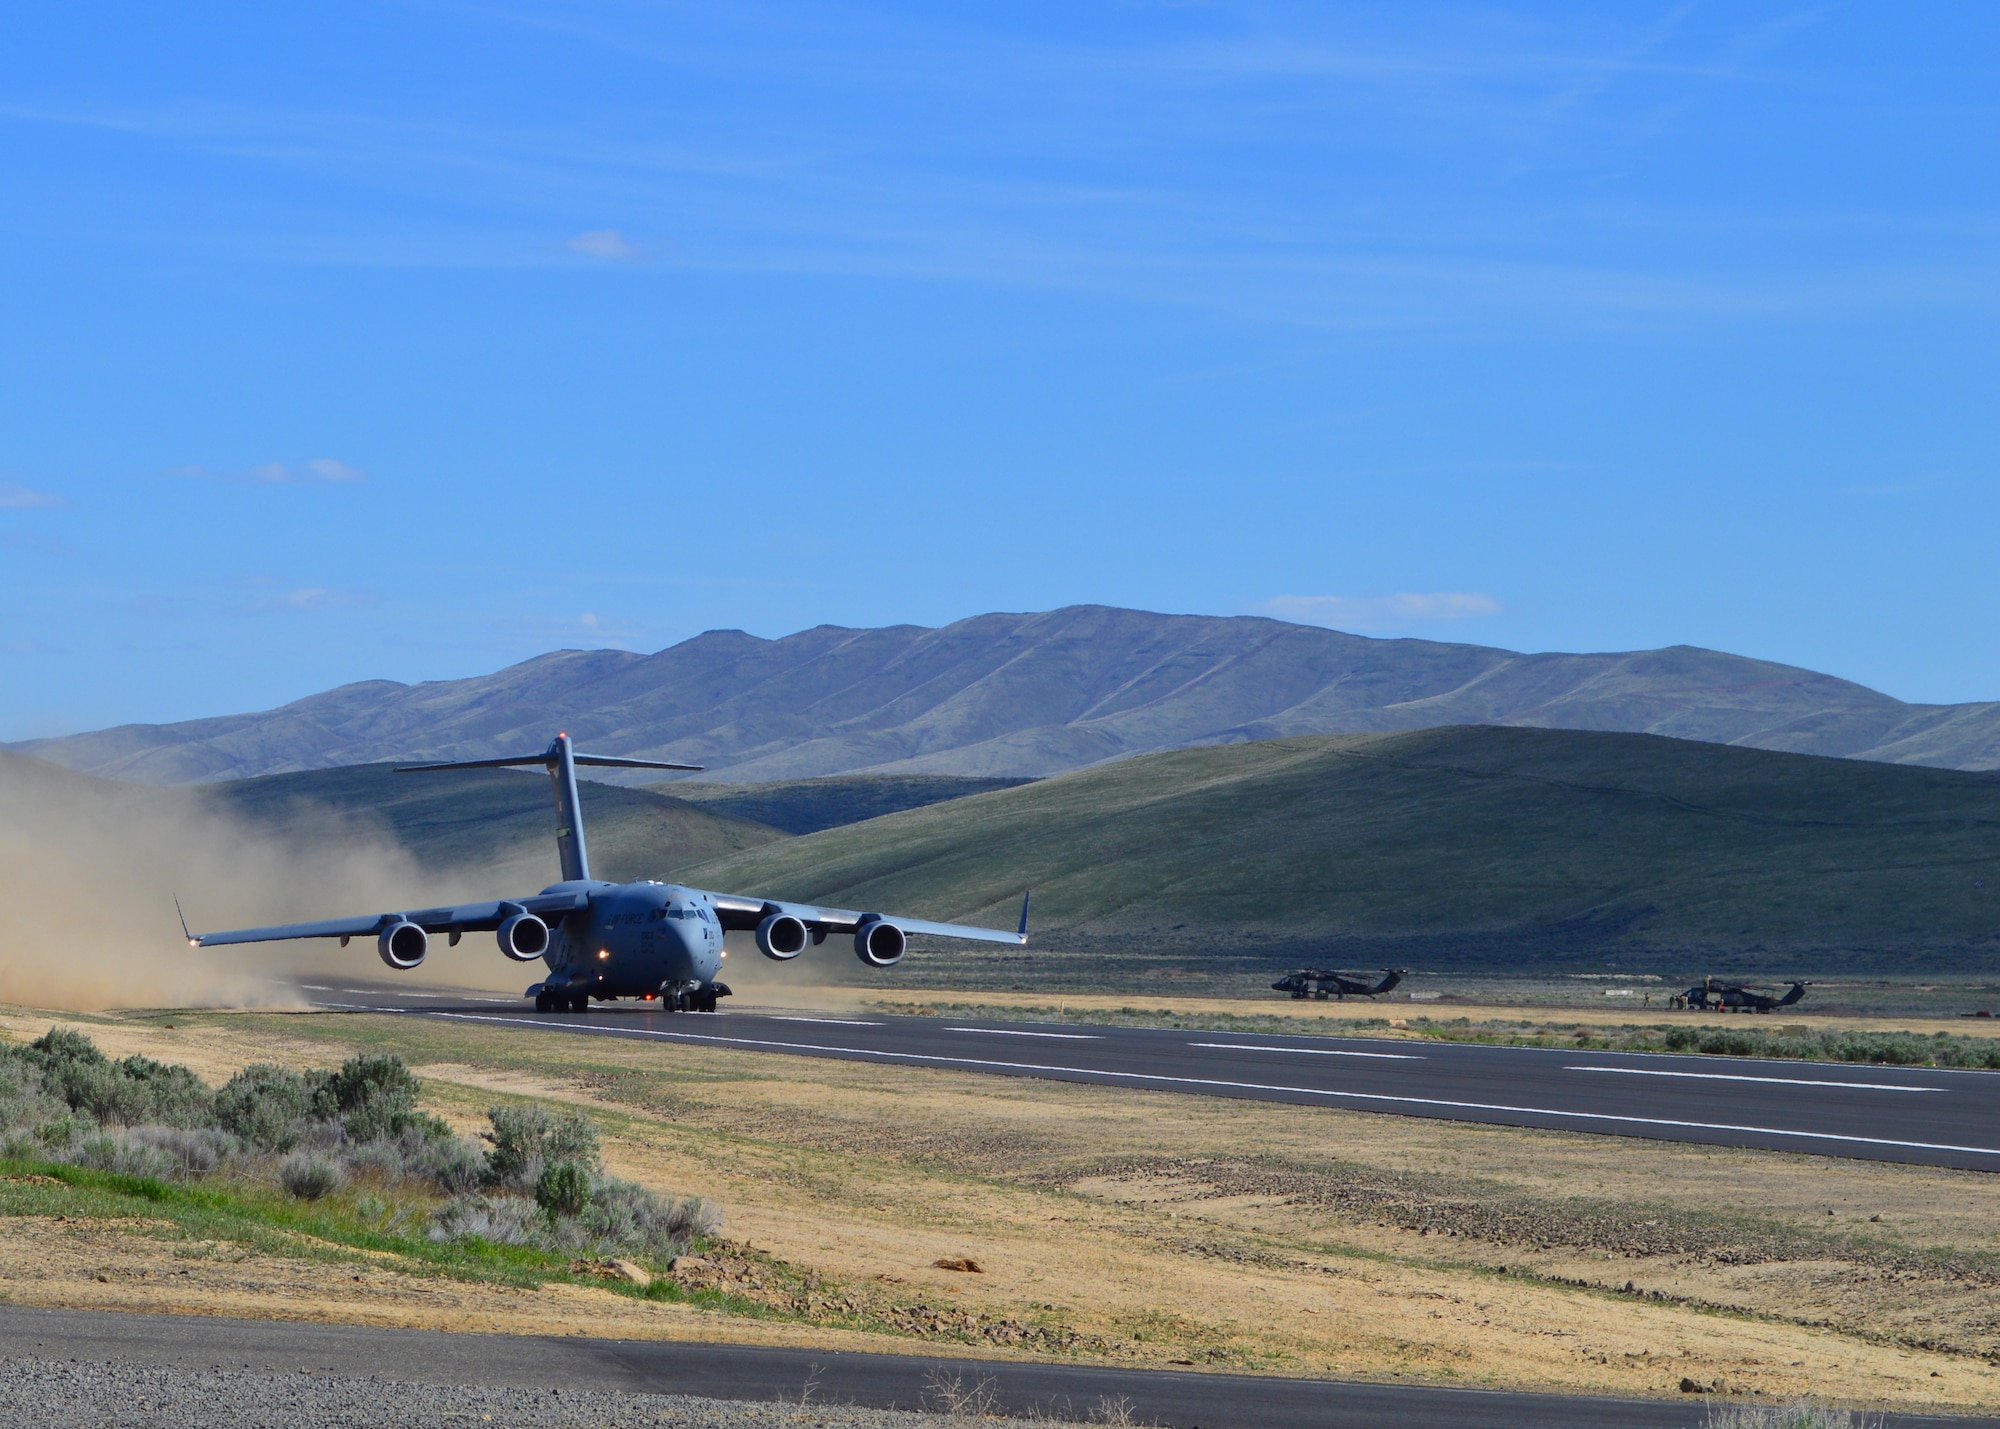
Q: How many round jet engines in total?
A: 4